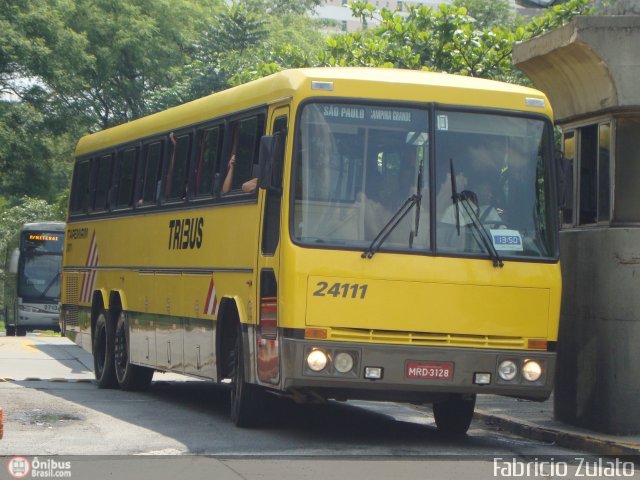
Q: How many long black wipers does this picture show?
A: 2